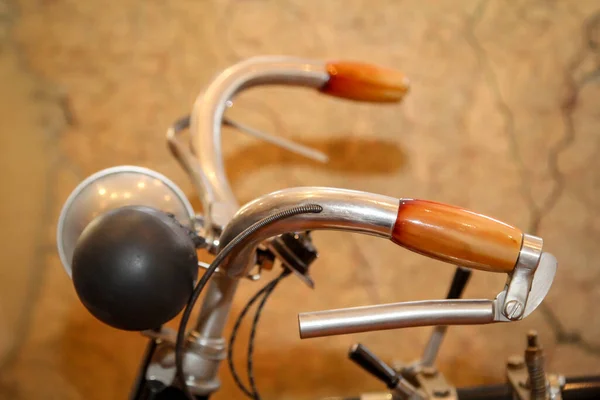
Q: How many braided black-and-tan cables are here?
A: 2